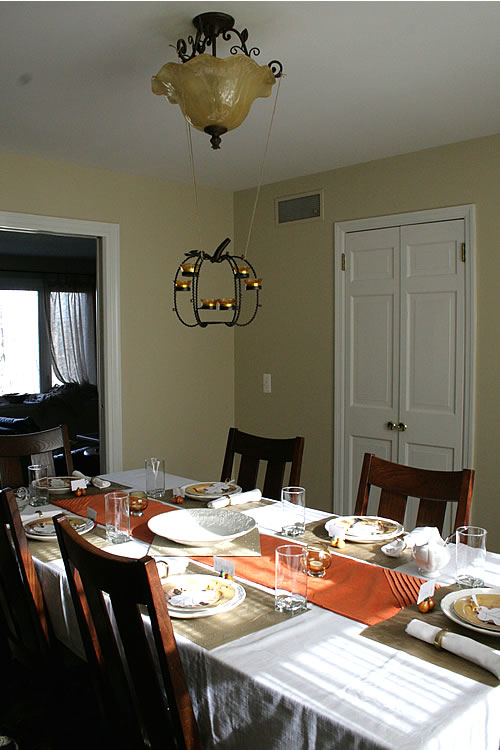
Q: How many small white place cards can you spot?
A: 6